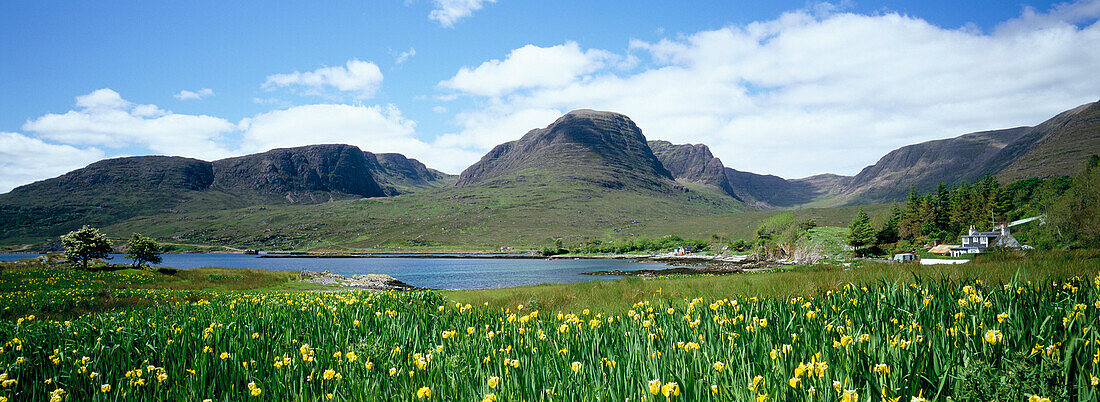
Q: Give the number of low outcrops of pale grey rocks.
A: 1